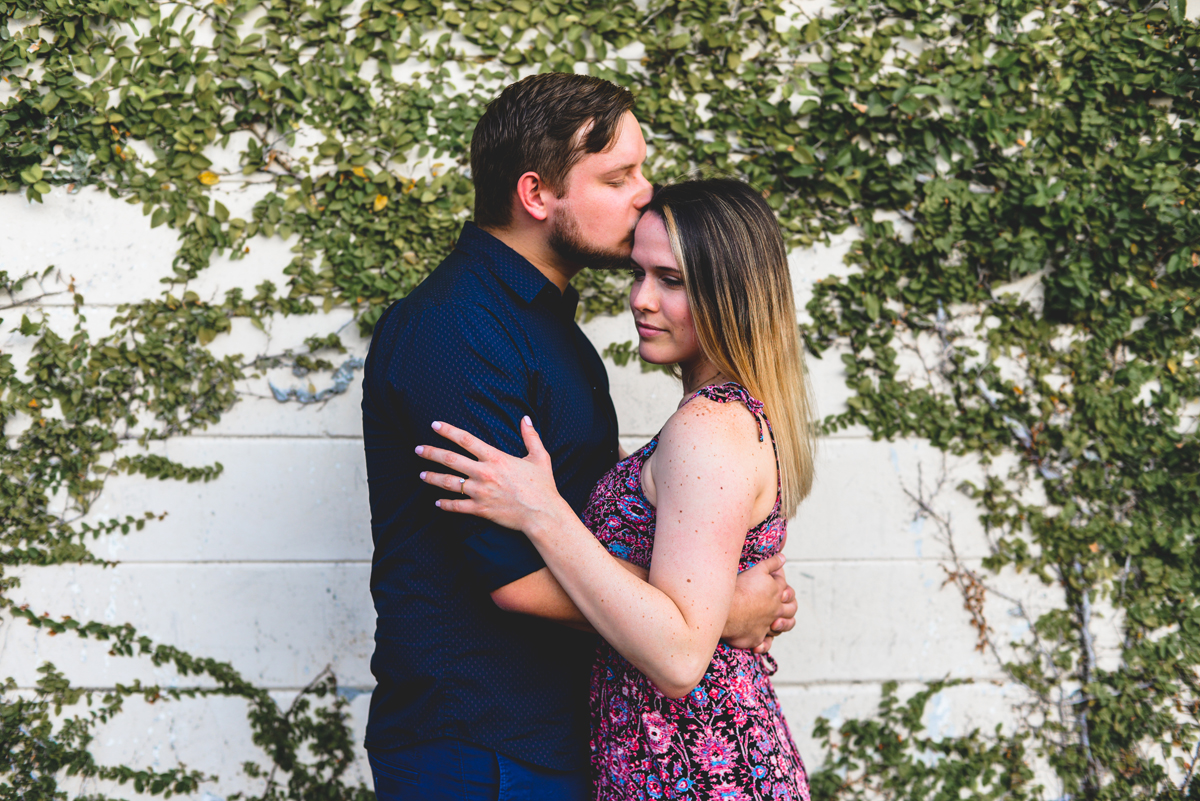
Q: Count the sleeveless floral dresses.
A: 1